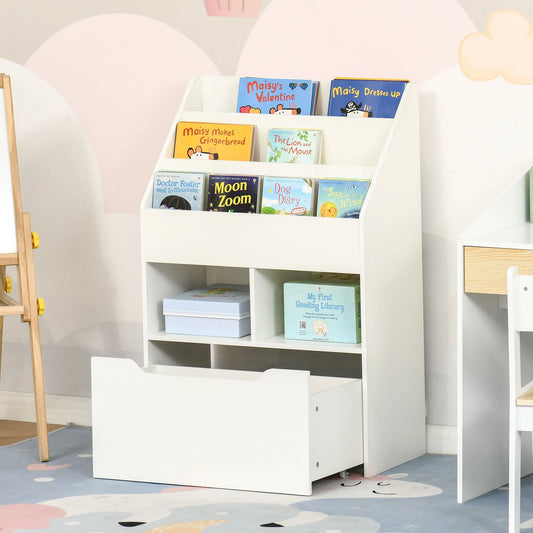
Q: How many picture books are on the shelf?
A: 8